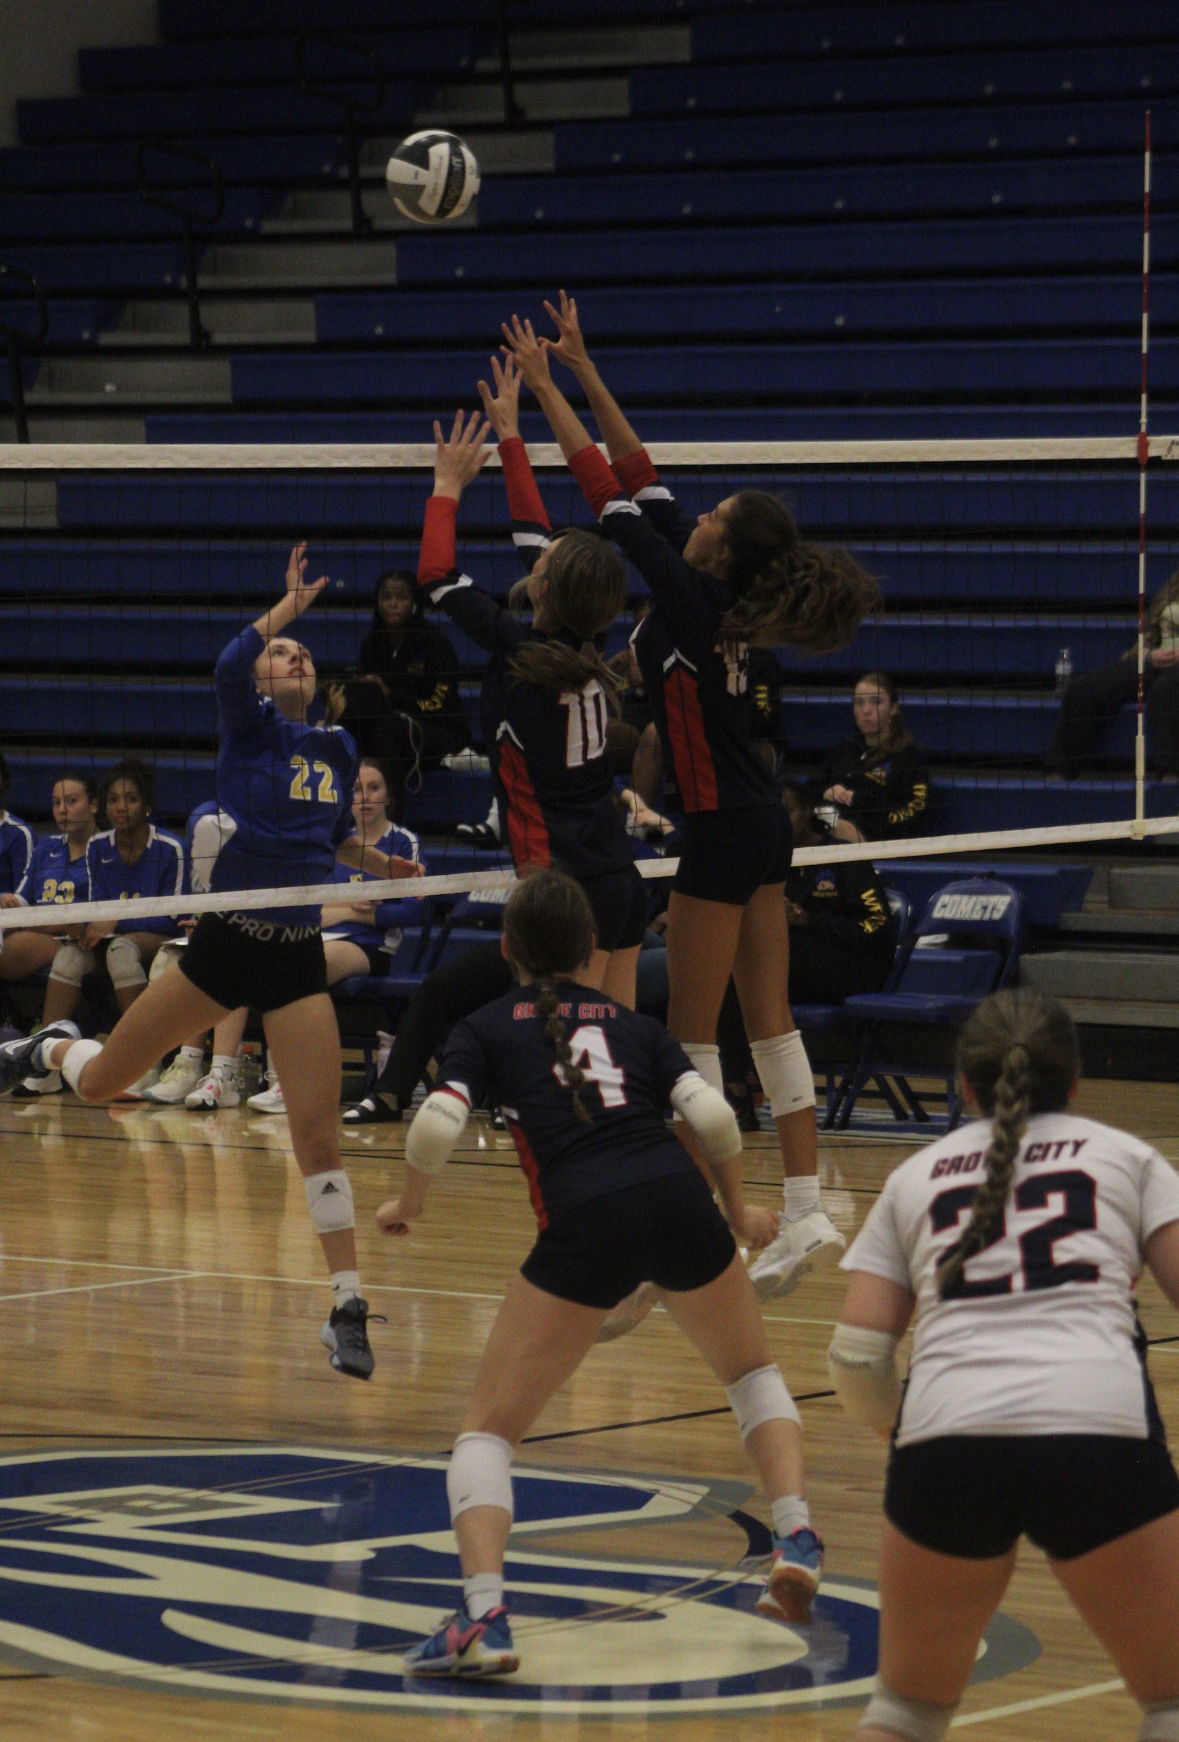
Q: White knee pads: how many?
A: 11